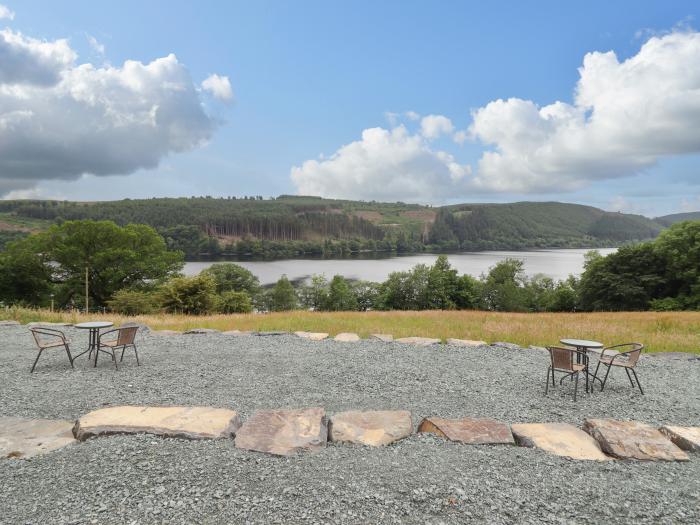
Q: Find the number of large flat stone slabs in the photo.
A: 8